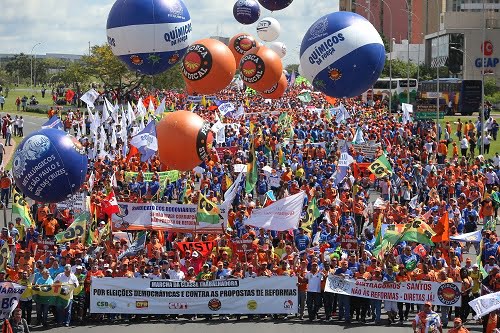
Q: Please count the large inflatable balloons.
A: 12